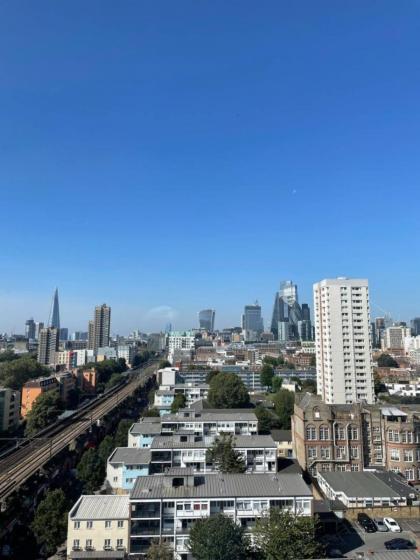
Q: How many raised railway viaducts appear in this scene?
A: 1